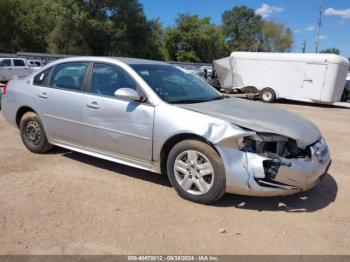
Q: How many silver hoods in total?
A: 1